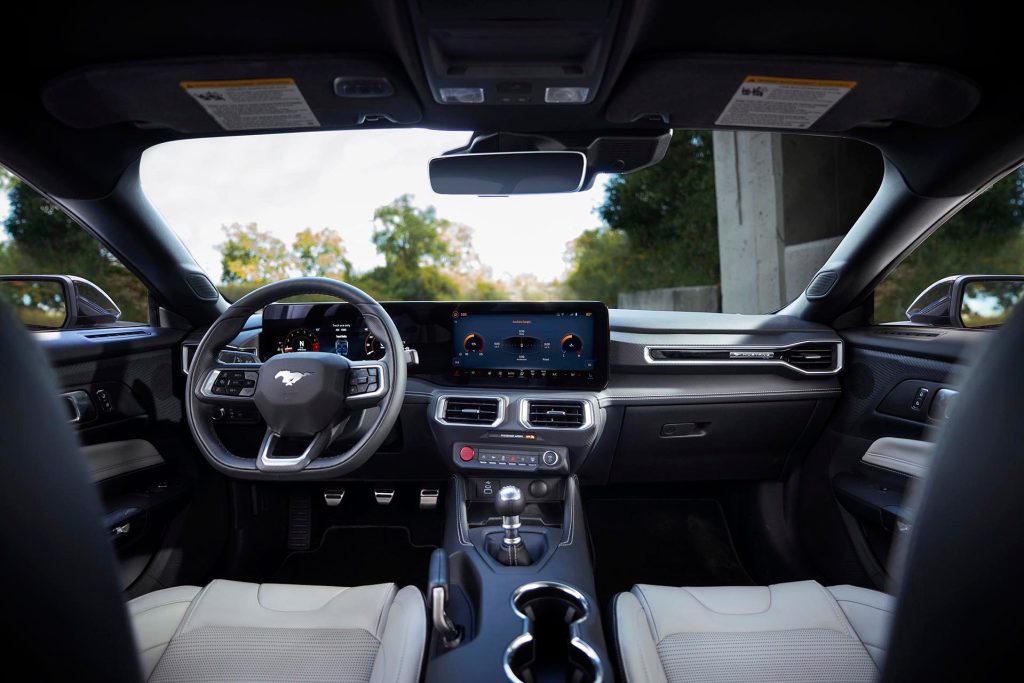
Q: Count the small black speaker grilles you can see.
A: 2